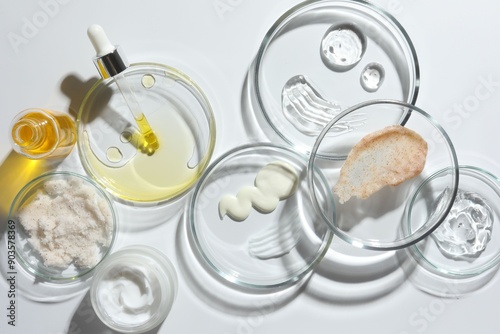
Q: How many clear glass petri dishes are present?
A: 6